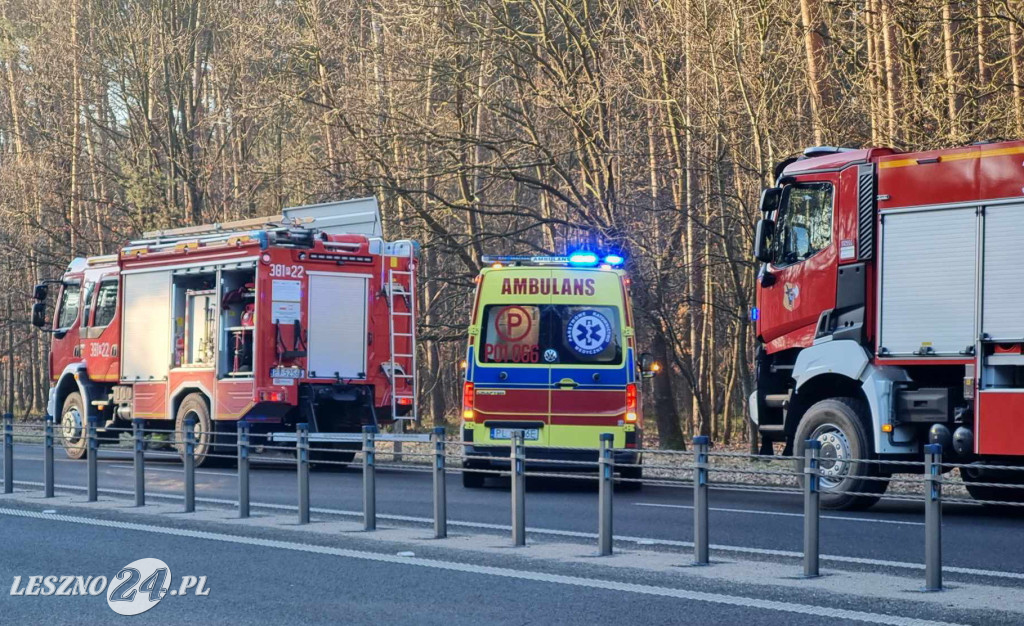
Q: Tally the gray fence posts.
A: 14